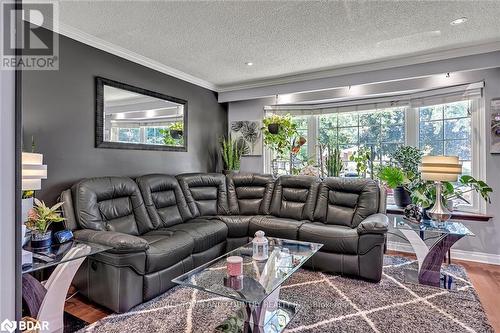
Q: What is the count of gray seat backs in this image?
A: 6